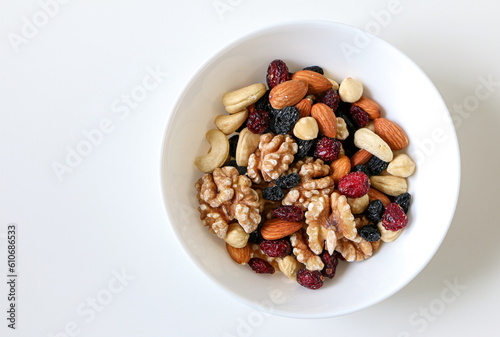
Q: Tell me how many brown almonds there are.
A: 11